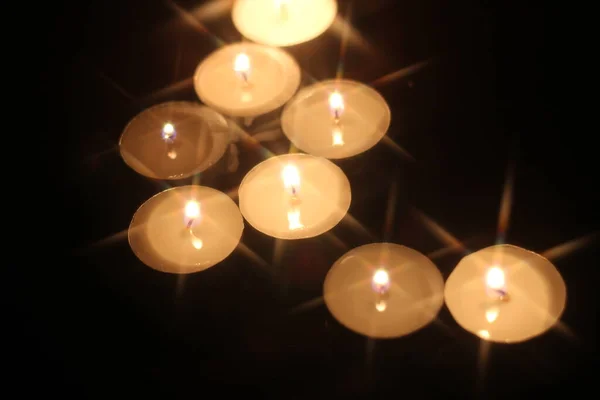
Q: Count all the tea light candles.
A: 8